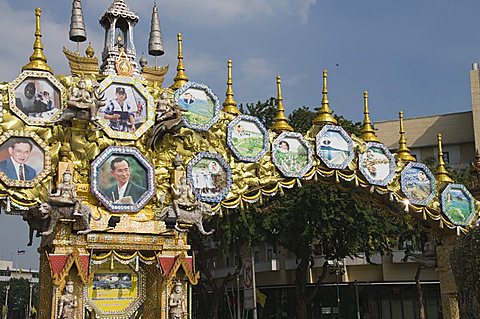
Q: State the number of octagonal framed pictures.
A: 12